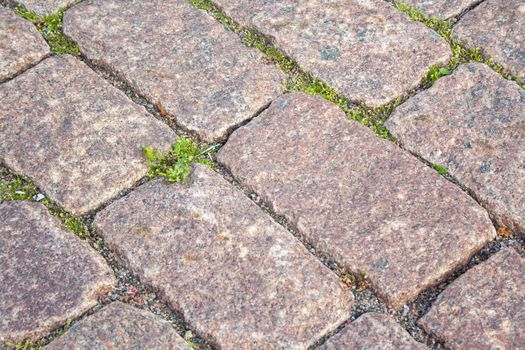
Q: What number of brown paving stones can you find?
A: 14